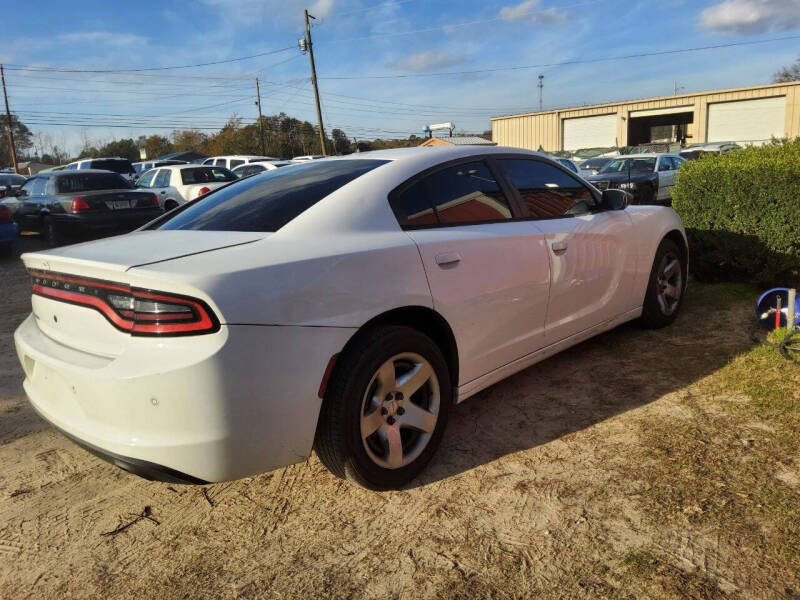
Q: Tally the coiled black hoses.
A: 1